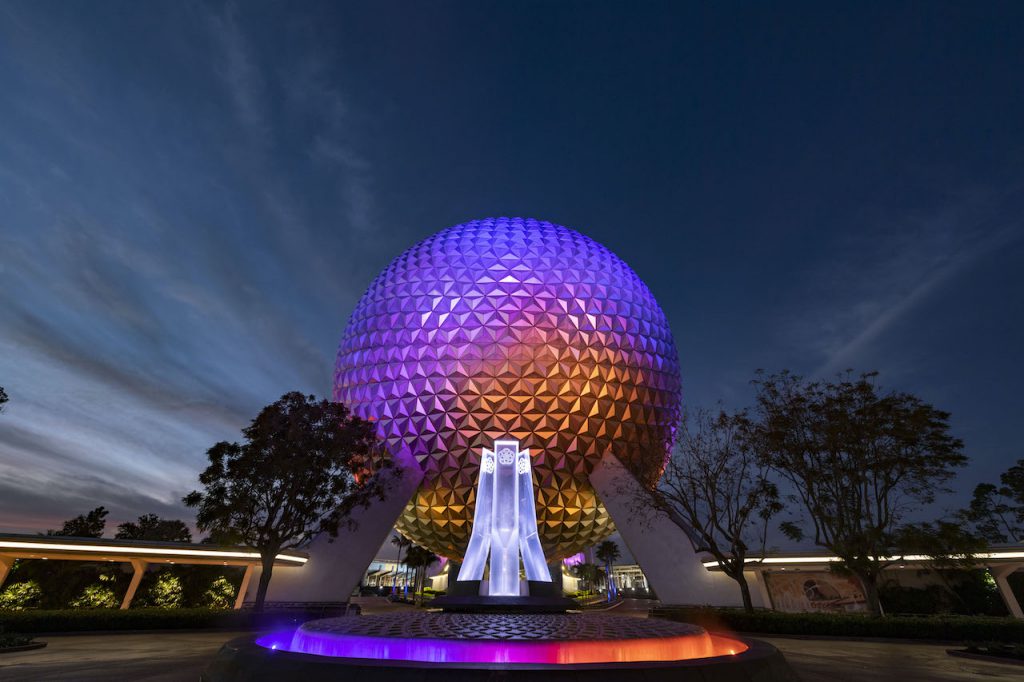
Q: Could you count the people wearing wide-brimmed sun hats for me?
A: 0